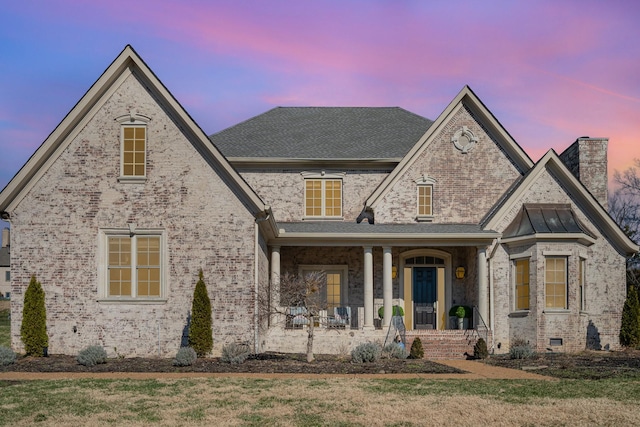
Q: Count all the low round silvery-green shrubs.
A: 7